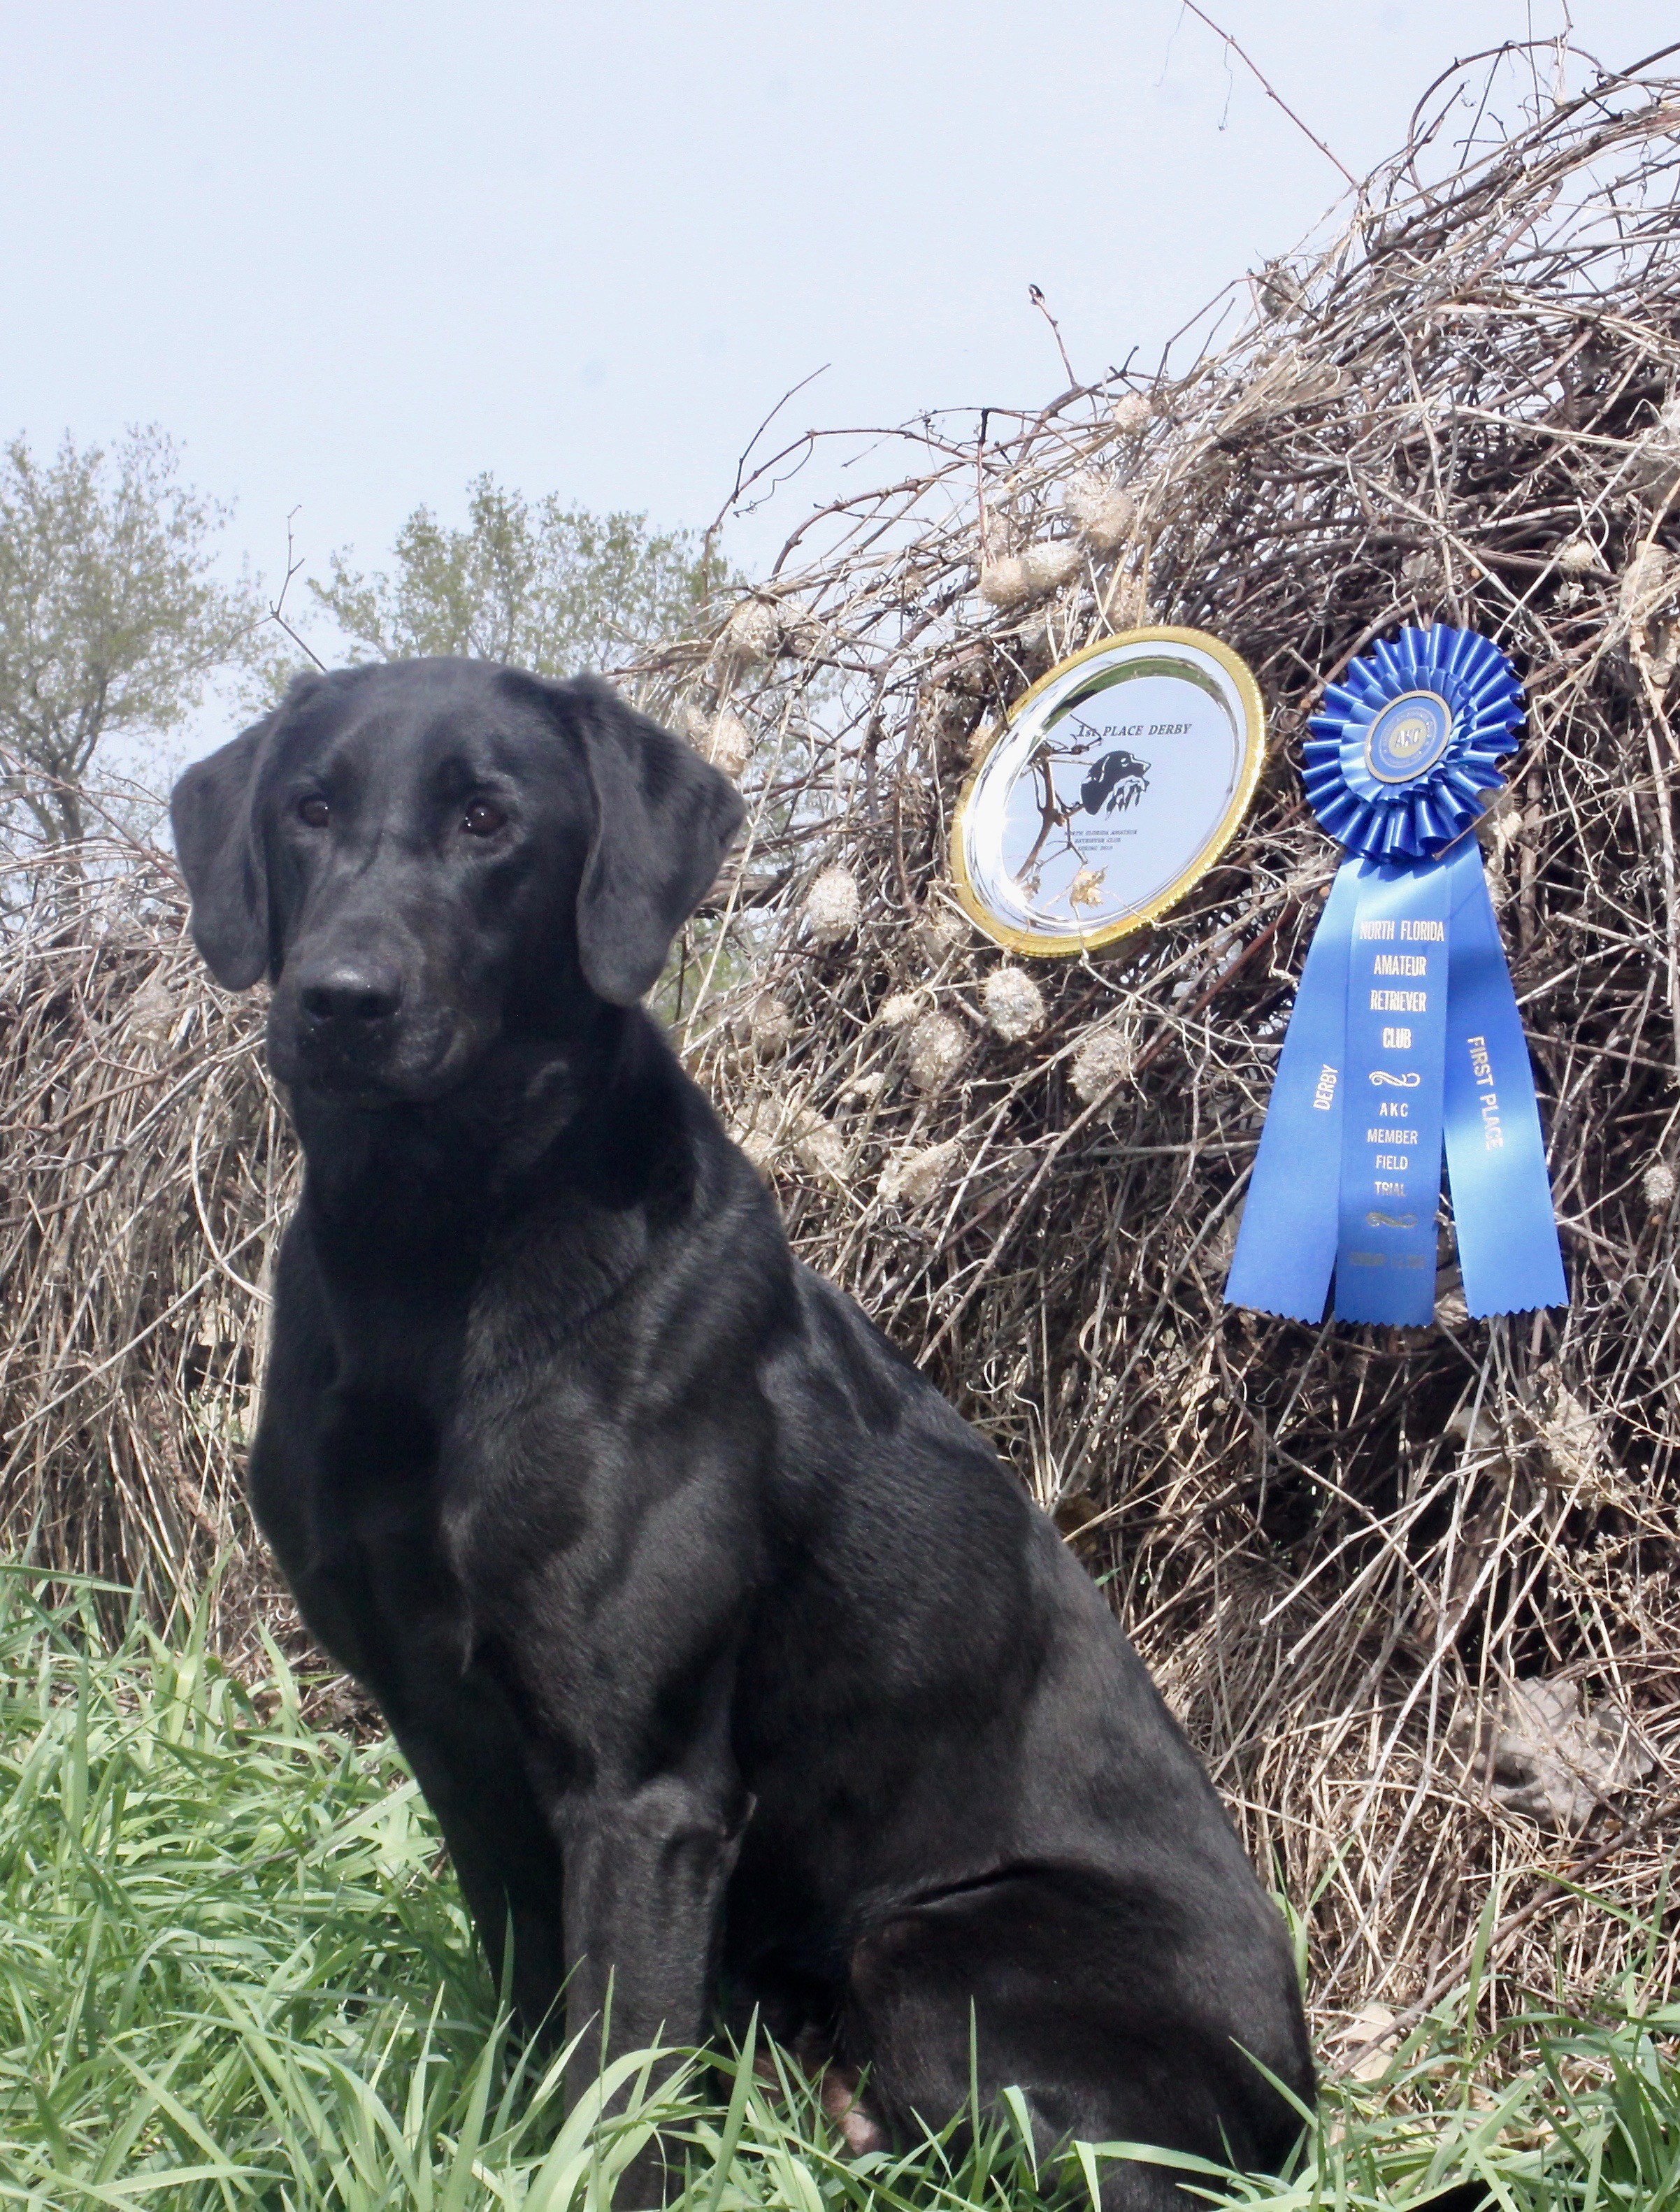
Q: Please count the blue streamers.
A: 3